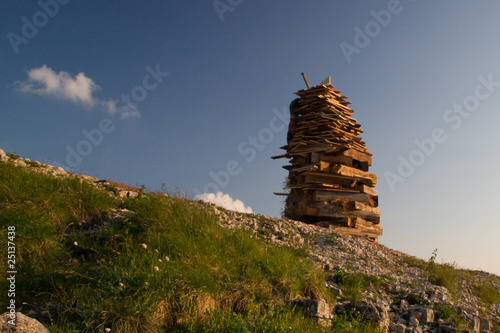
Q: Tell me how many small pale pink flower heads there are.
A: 9